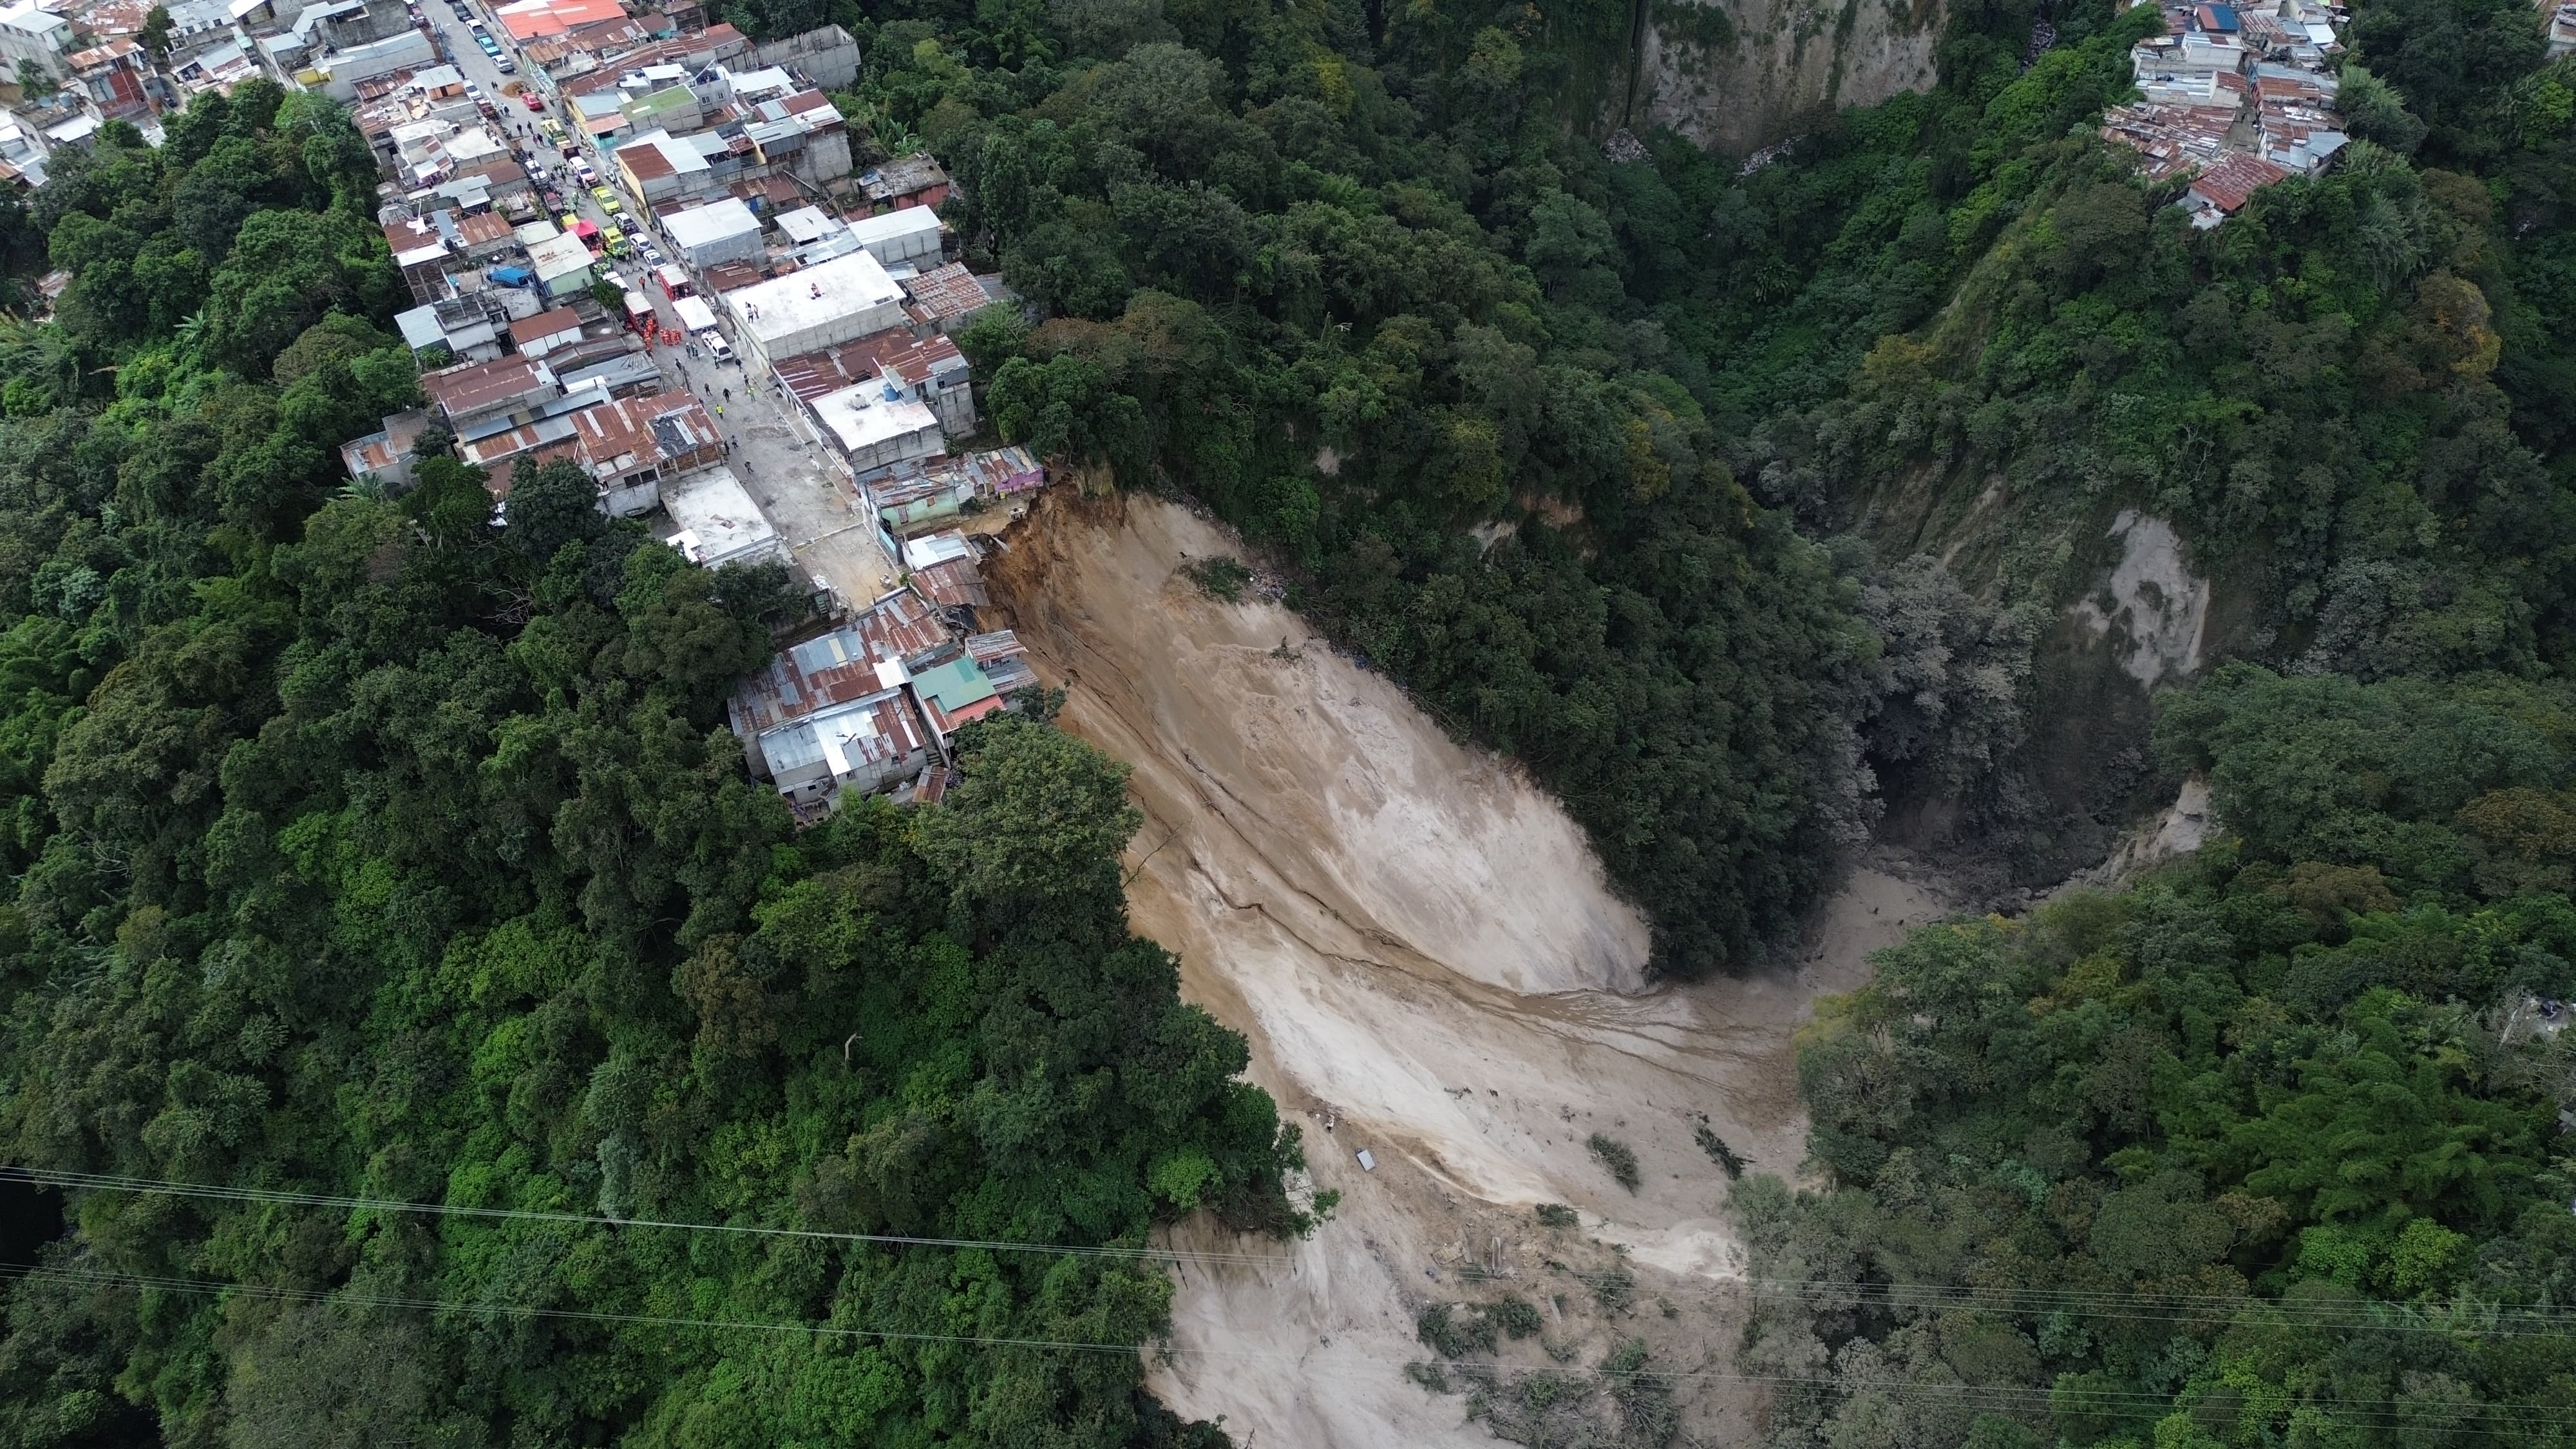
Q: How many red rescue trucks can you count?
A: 2